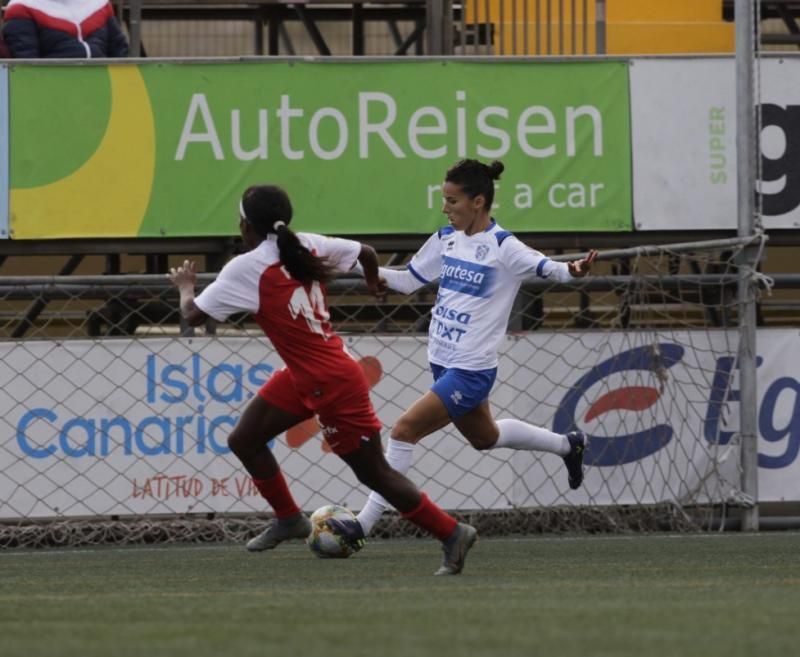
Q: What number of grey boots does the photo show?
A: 2